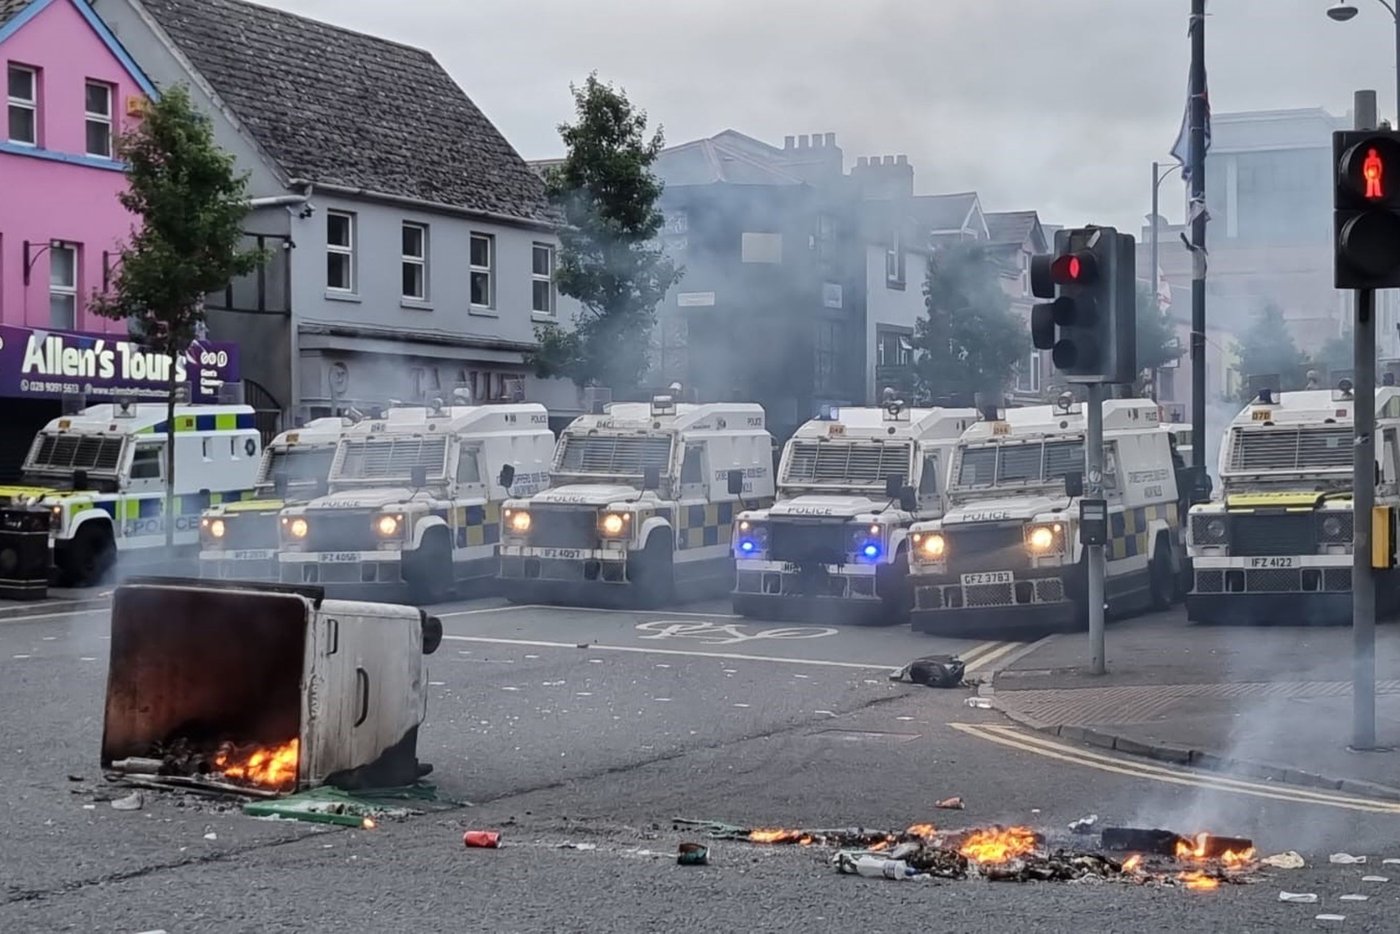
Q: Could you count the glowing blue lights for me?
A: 2